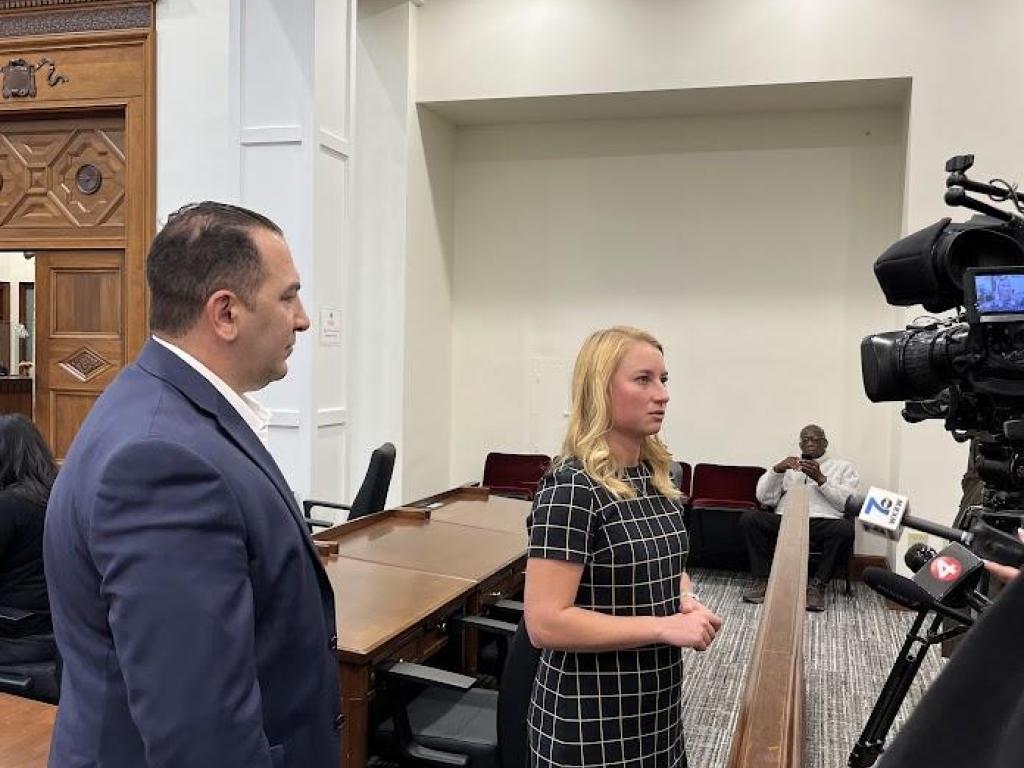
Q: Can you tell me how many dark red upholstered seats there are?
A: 3